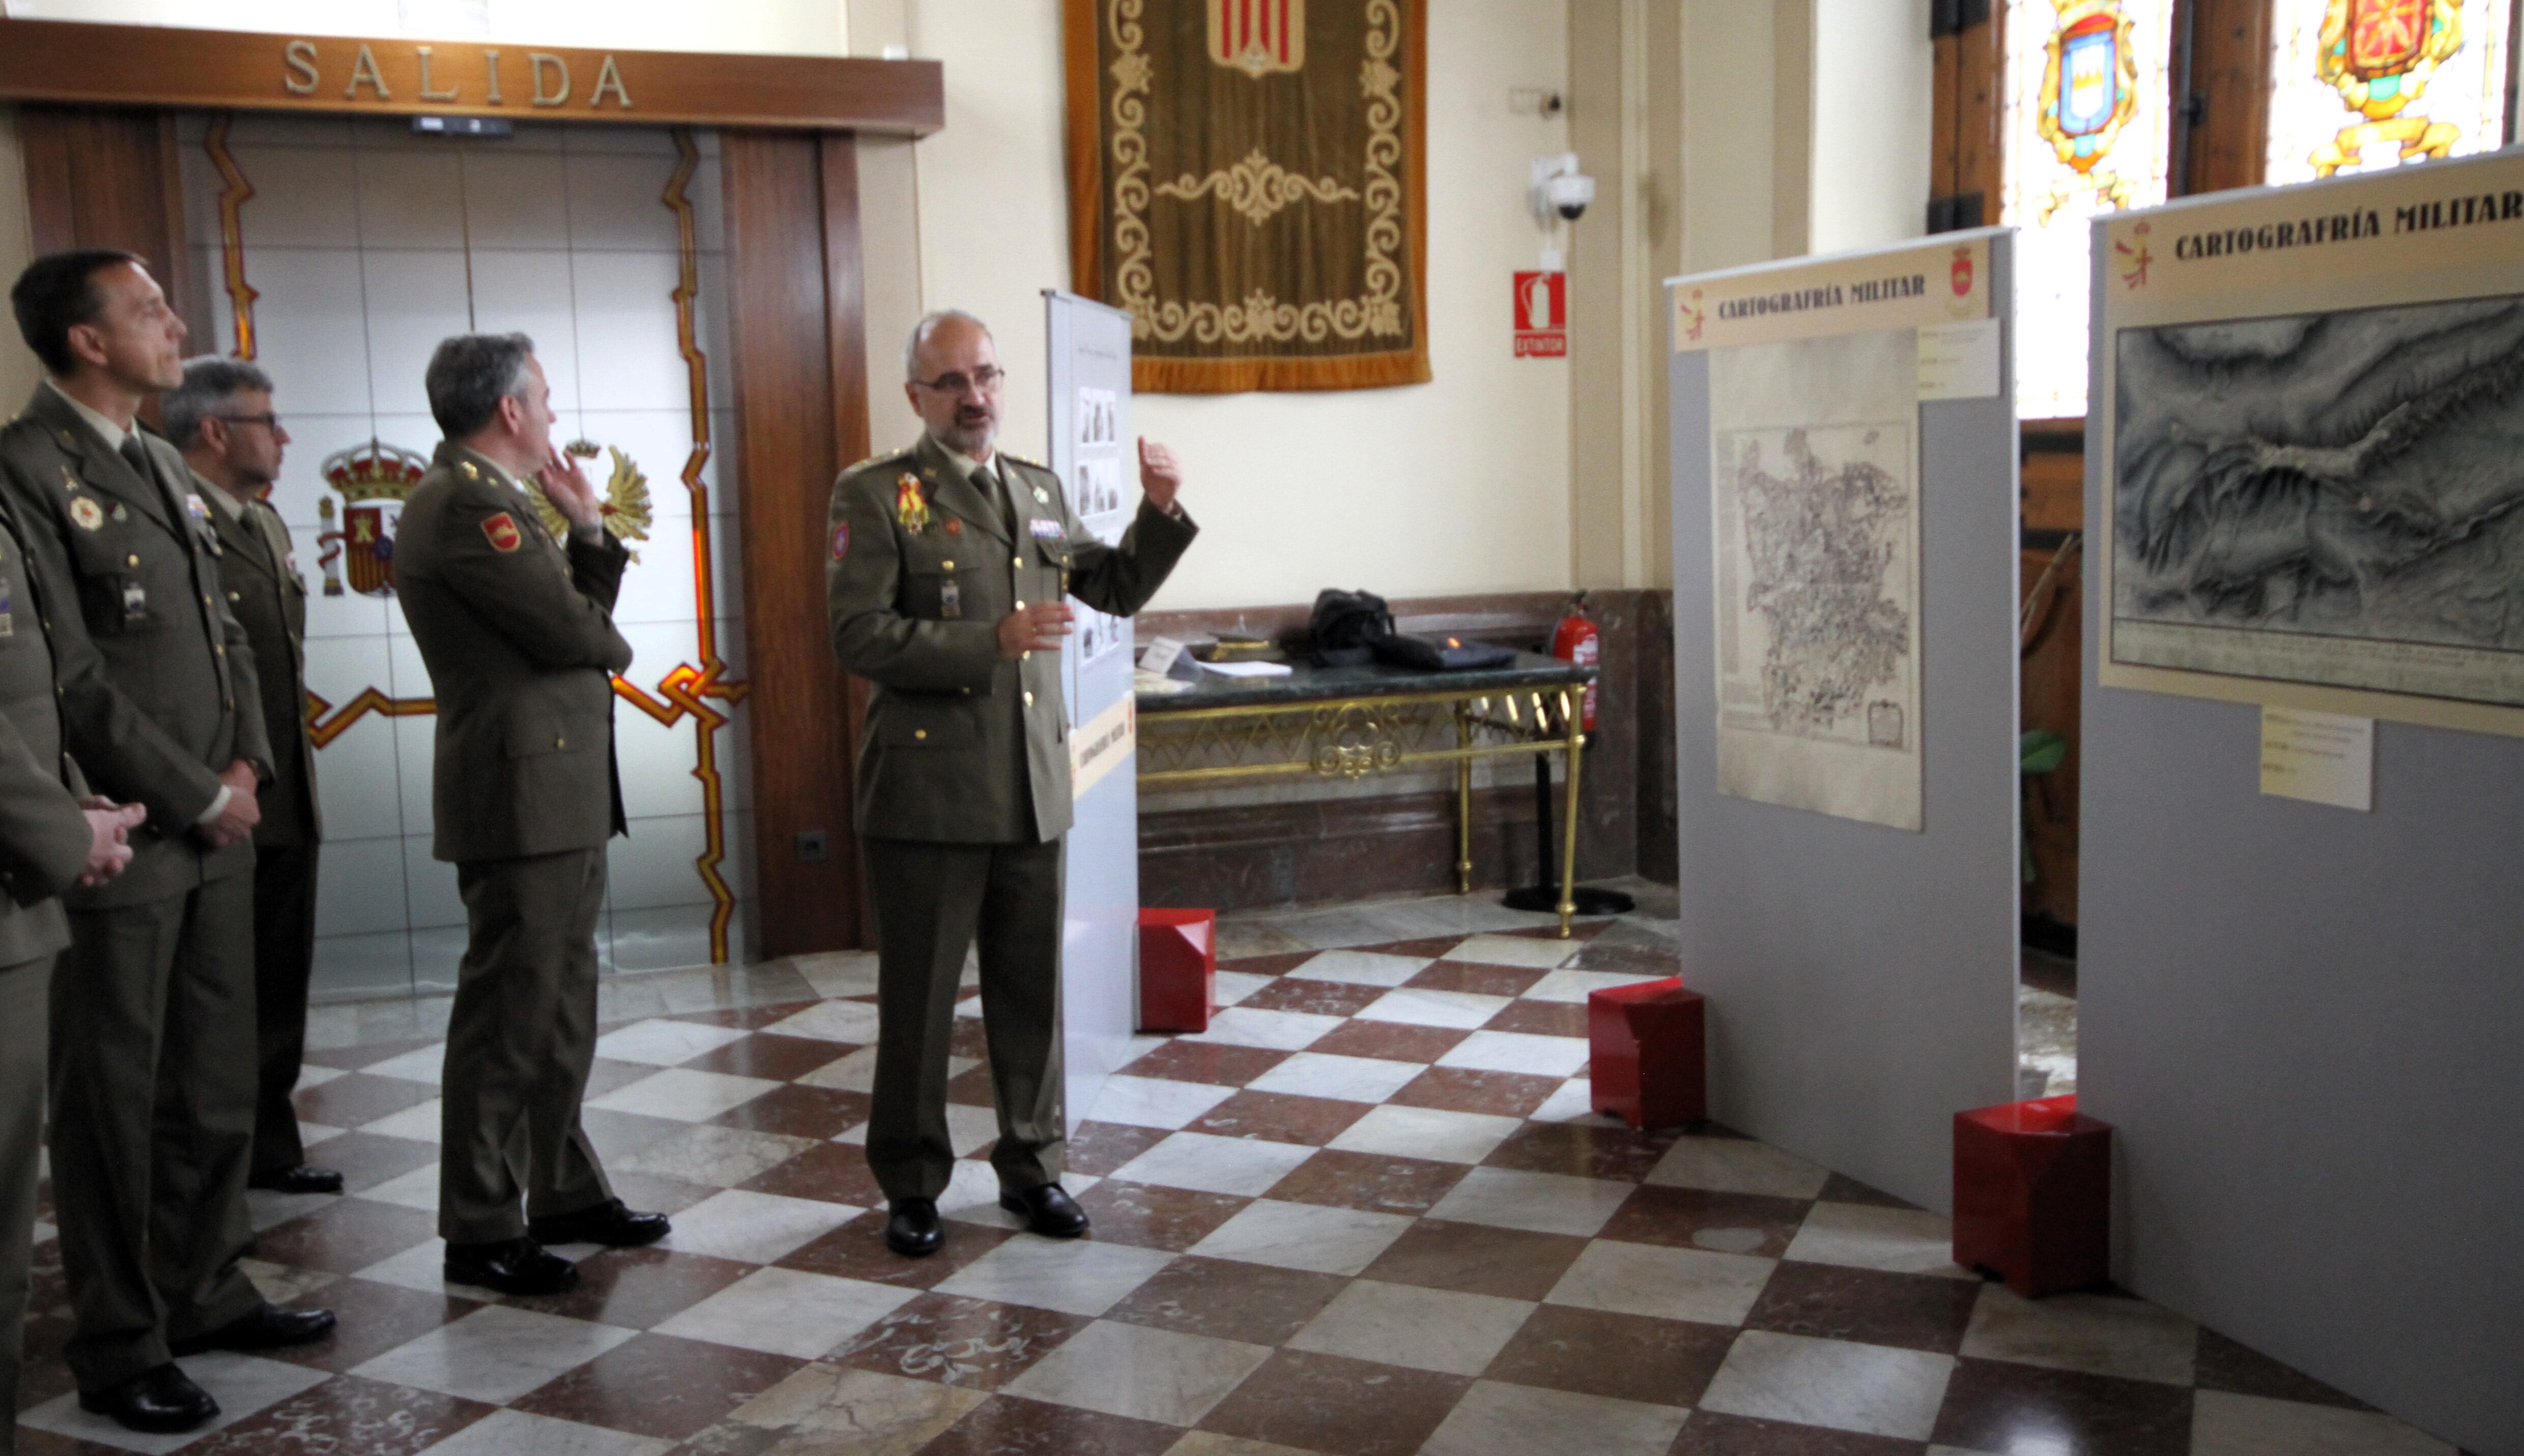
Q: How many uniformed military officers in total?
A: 5